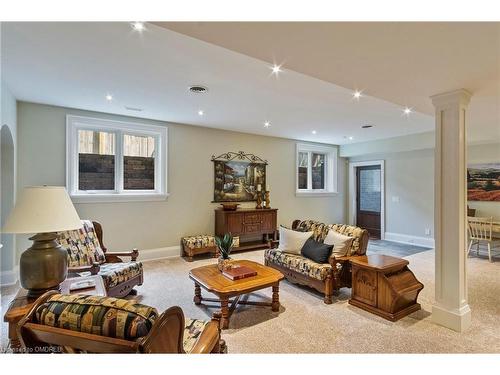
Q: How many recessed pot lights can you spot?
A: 9